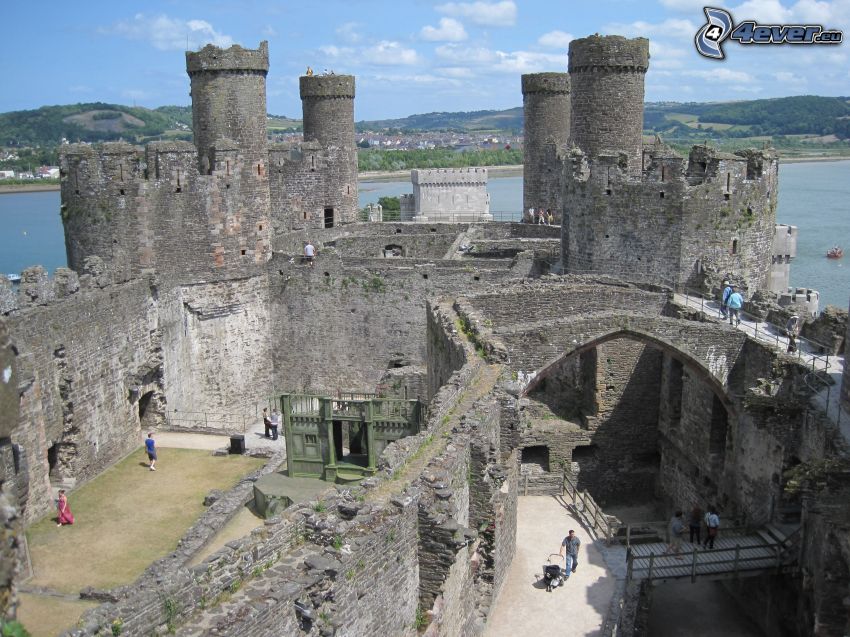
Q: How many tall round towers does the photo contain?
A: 4